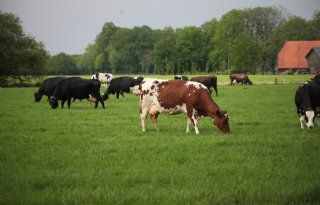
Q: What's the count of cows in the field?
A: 9